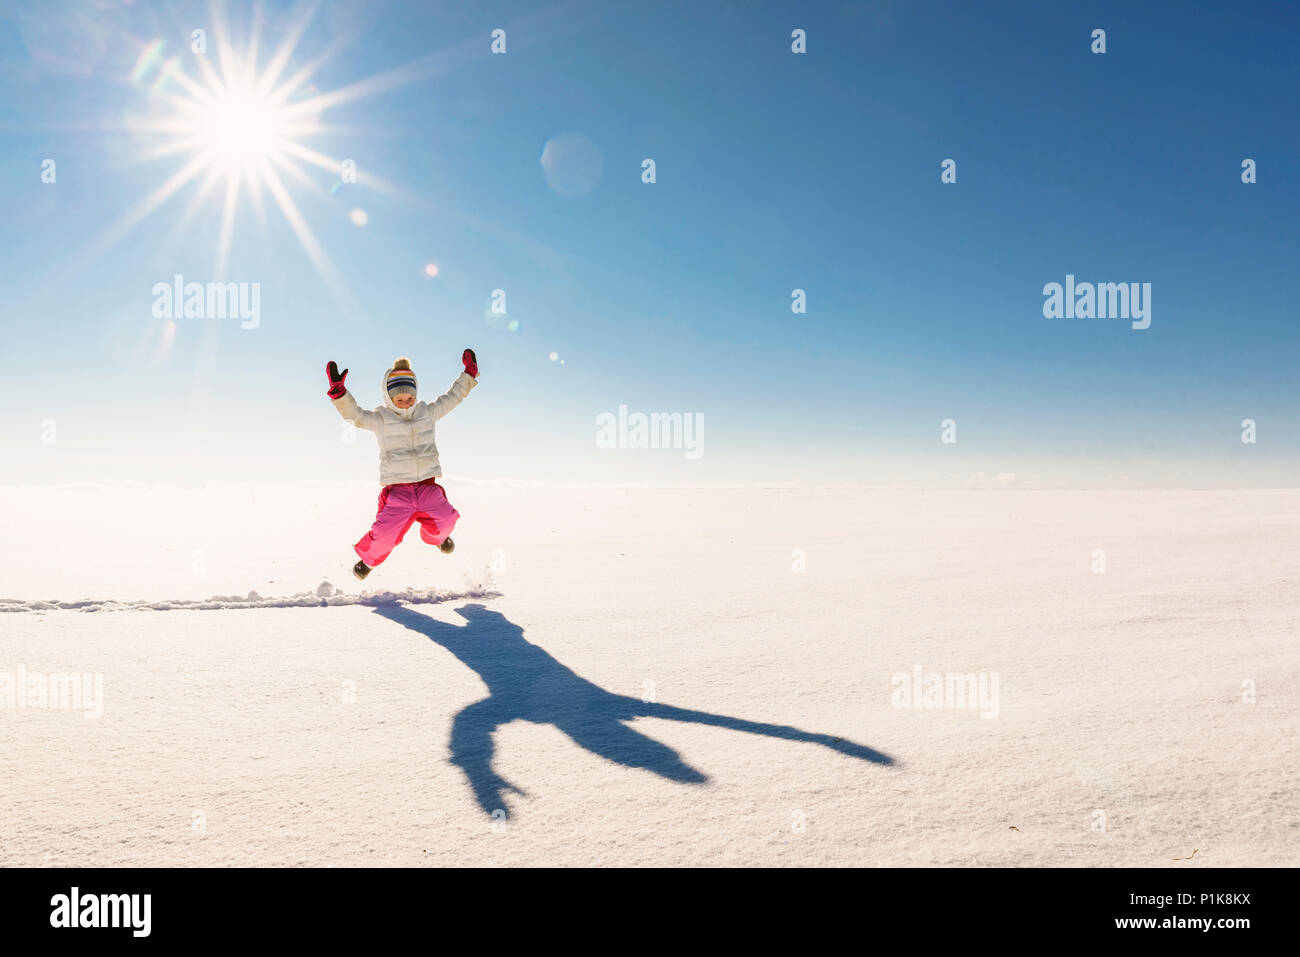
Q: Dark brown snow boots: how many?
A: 2